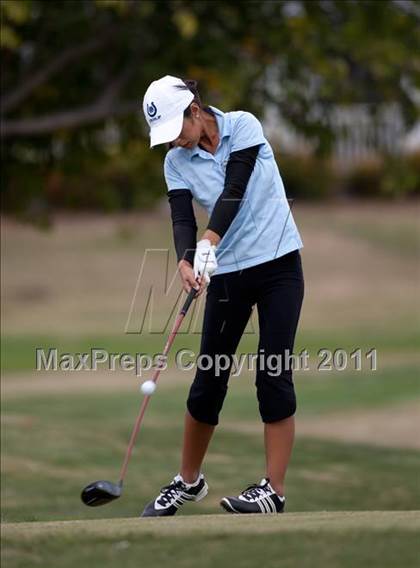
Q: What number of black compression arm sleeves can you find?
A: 2